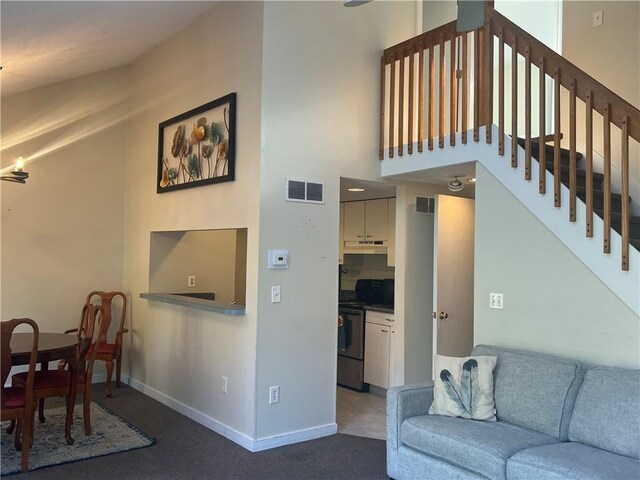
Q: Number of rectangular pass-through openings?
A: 1